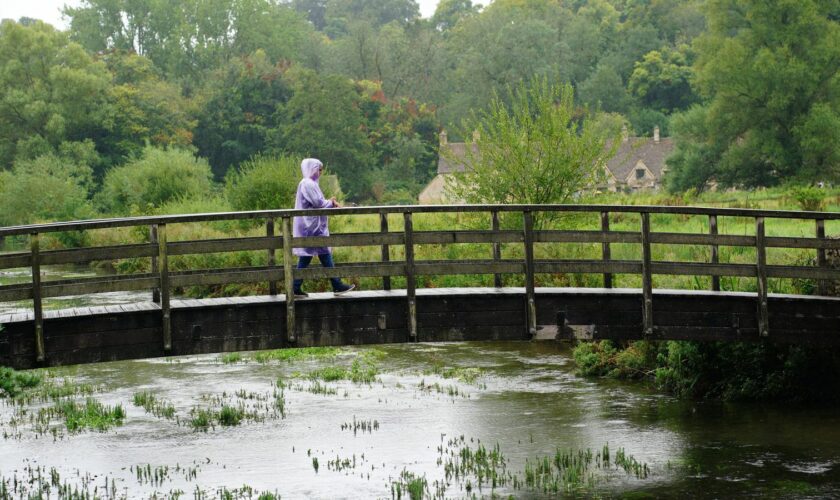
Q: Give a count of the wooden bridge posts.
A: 14